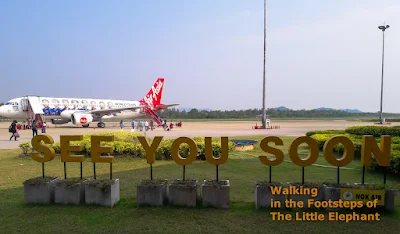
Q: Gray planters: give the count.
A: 10